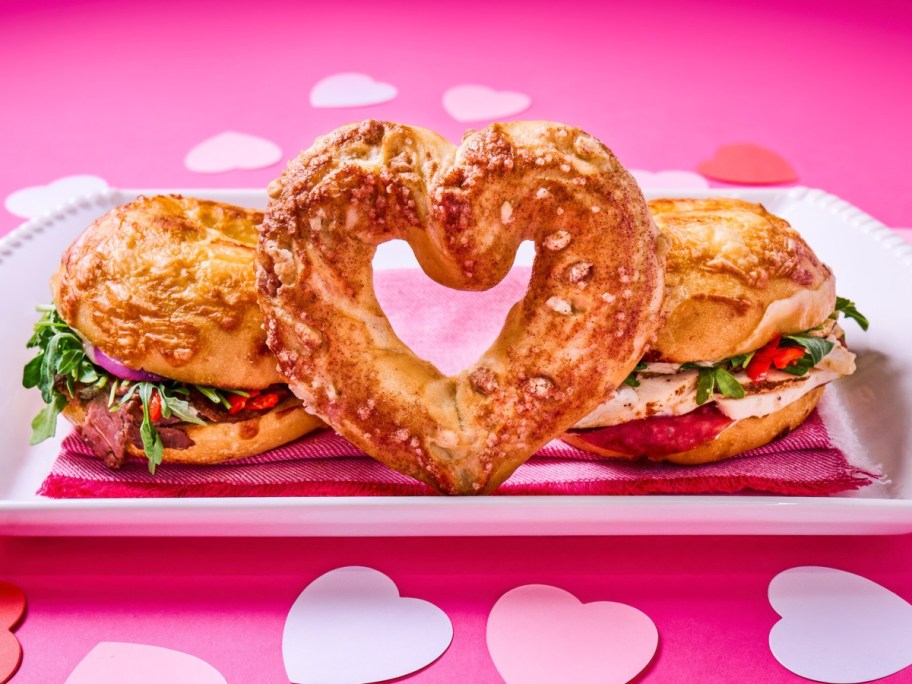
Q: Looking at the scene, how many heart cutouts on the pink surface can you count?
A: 11